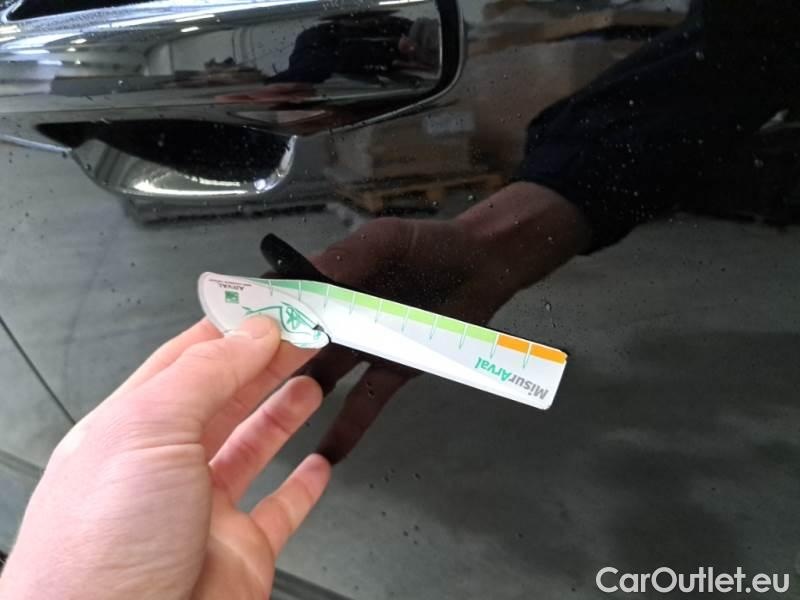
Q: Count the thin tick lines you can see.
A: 10